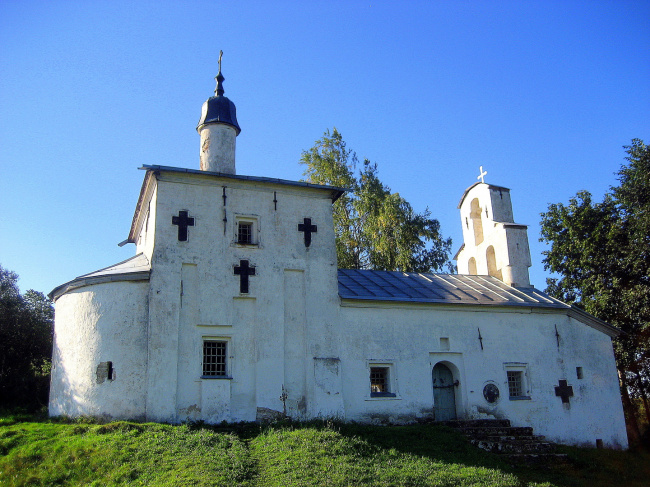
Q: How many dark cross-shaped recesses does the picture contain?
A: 4